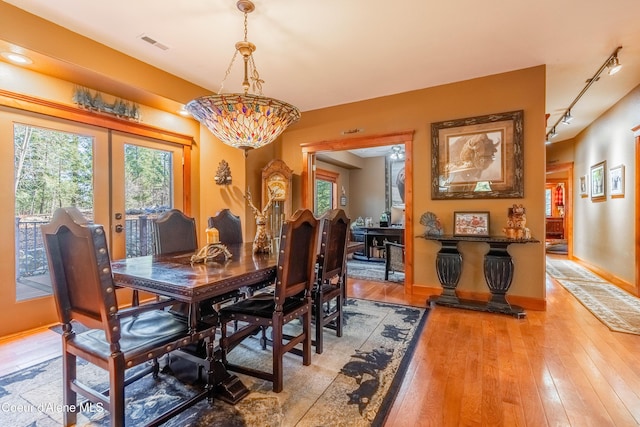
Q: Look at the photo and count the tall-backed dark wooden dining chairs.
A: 5